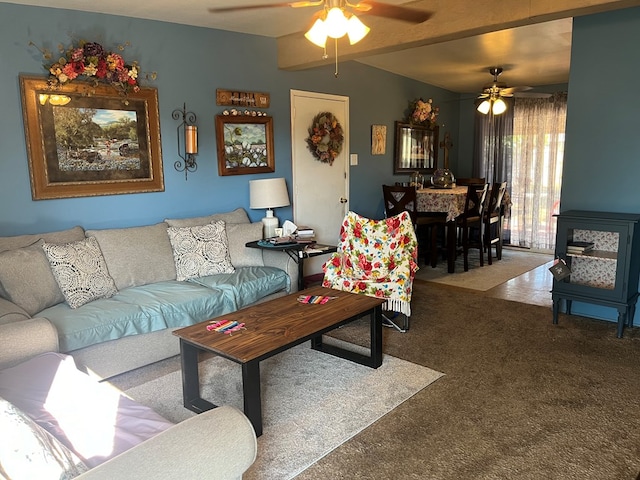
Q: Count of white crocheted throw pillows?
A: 2